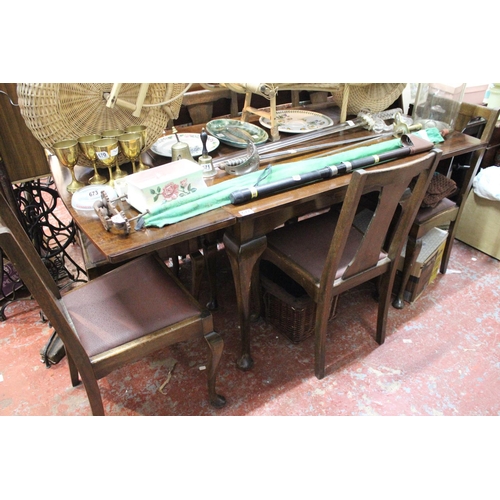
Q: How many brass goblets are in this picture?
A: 6